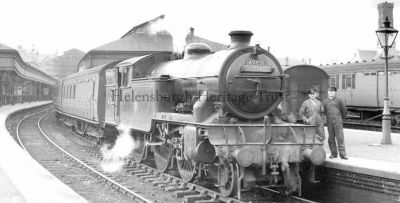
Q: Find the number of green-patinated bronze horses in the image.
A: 0